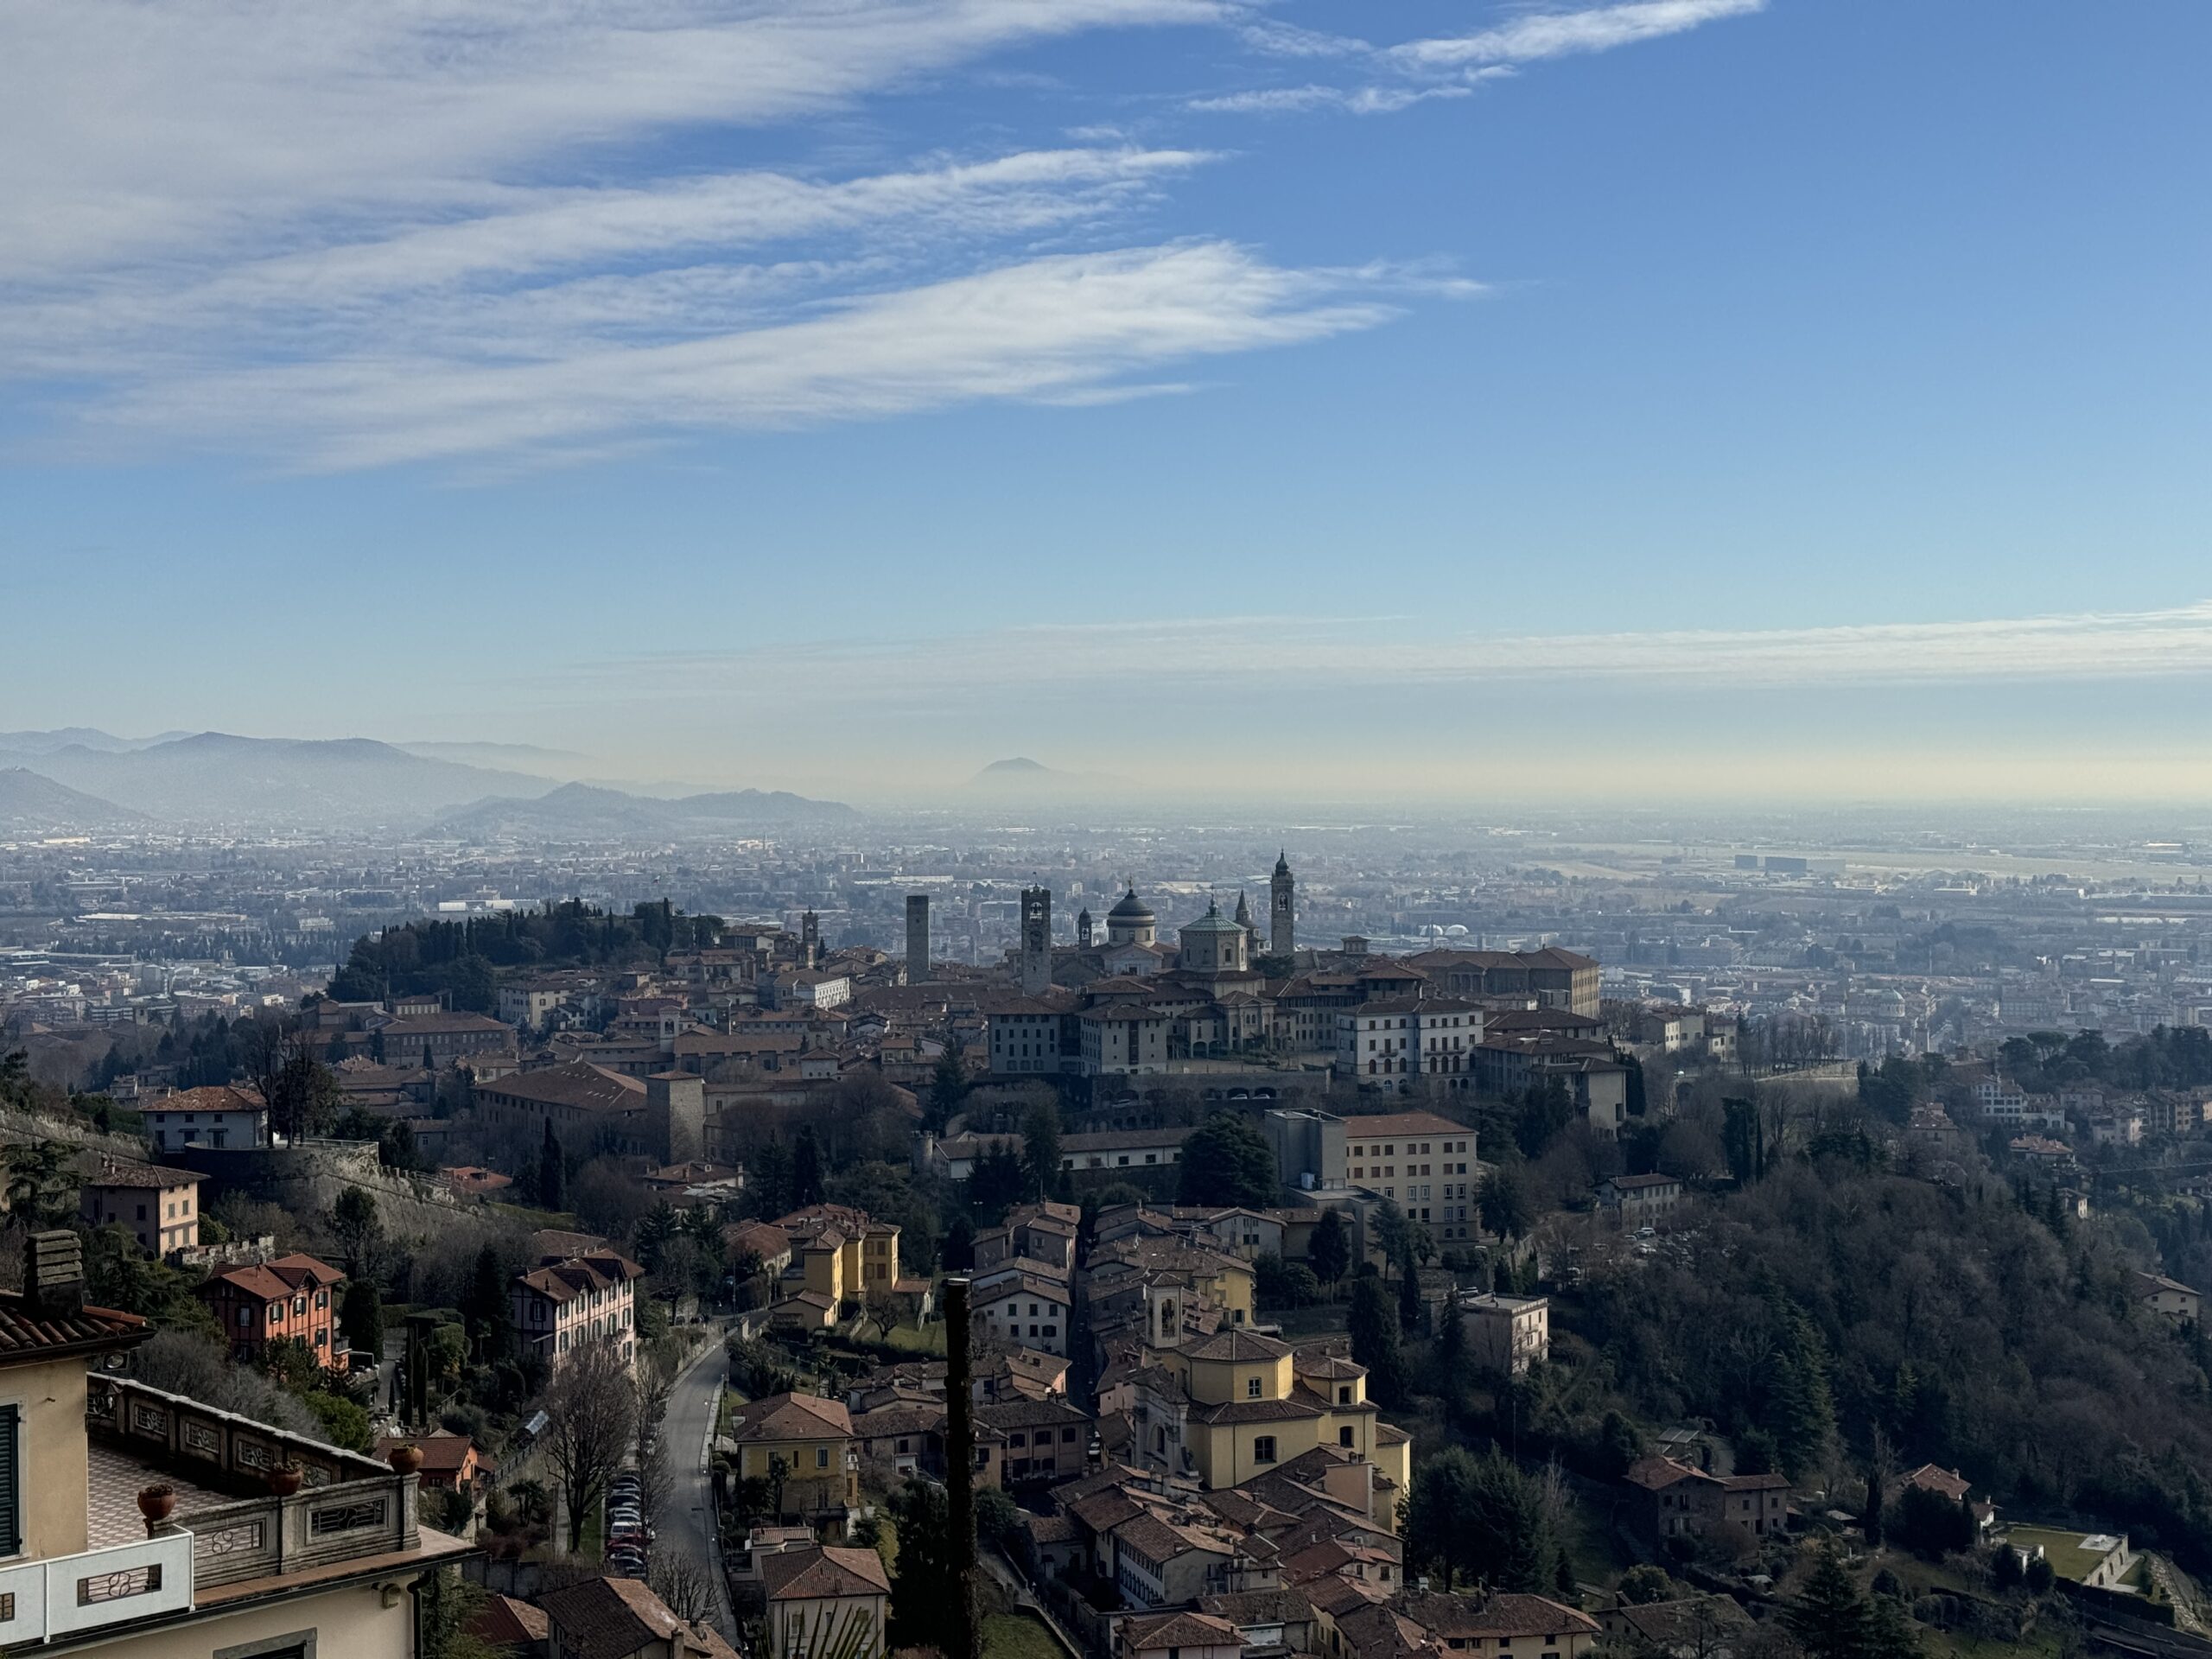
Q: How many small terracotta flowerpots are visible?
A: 3